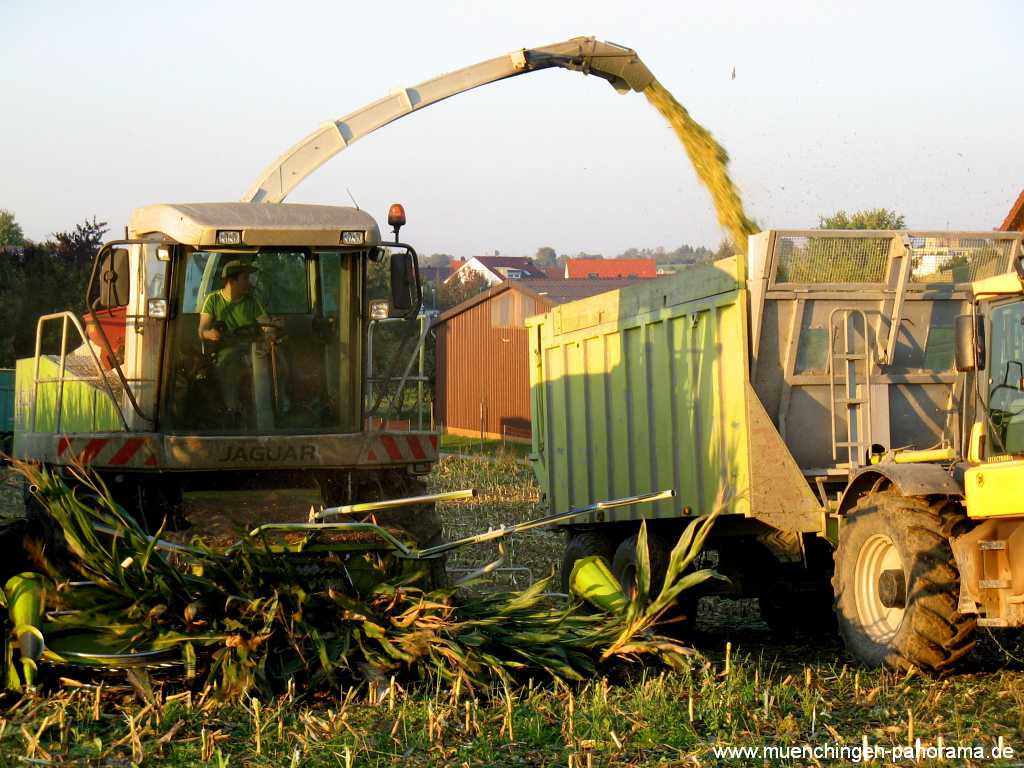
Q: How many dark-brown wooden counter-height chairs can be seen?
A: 0